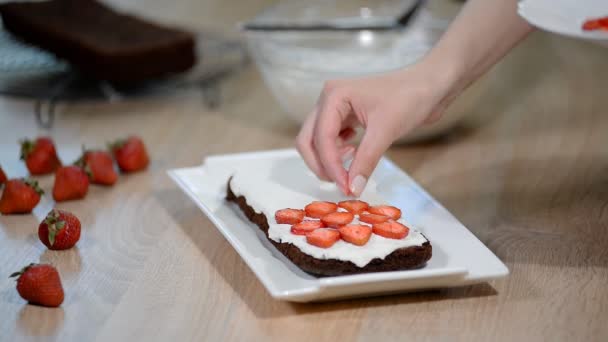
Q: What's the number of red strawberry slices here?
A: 10